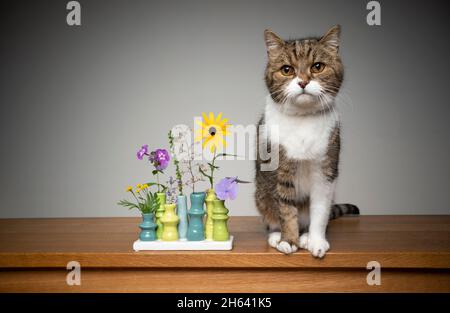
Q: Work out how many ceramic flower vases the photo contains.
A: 7